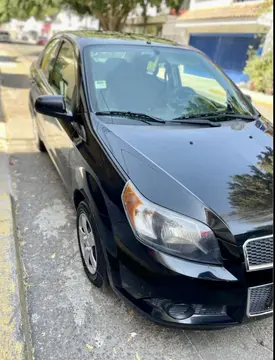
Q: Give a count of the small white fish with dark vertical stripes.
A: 0